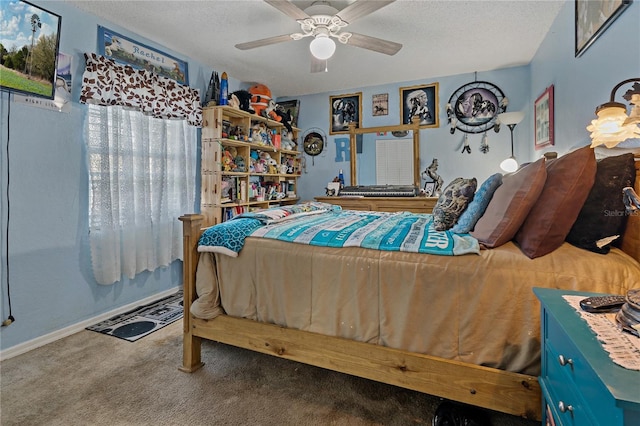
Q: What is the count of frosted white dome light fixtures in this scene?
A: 1